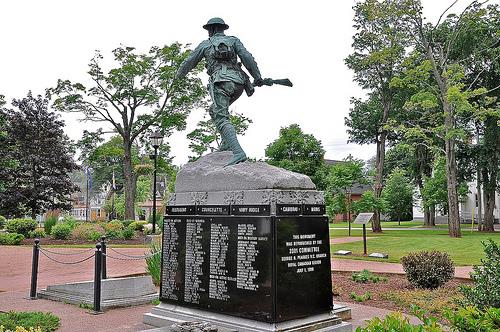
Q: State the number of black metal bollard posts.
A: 3